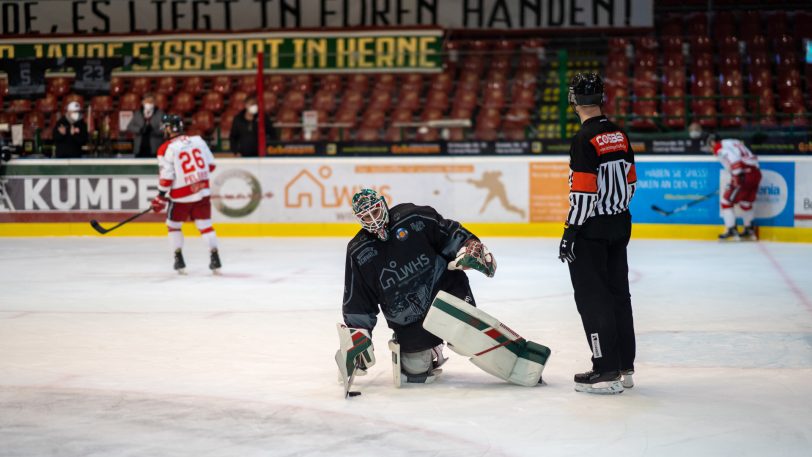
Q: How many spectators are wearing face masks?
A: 3